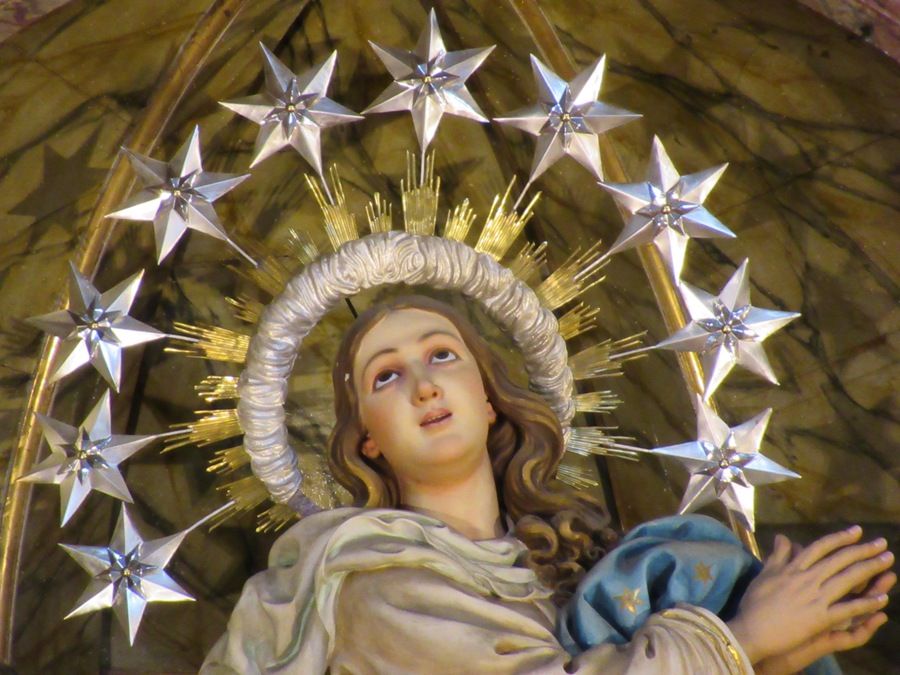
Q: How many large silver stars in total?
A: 10